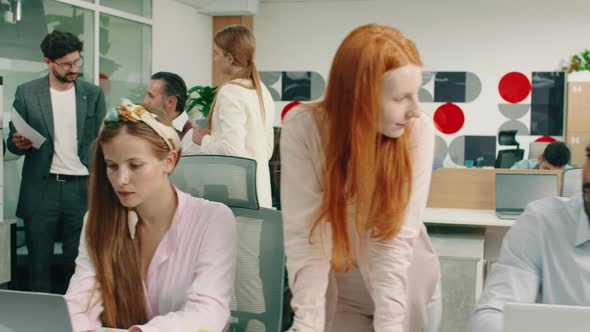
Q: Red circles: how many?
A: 4